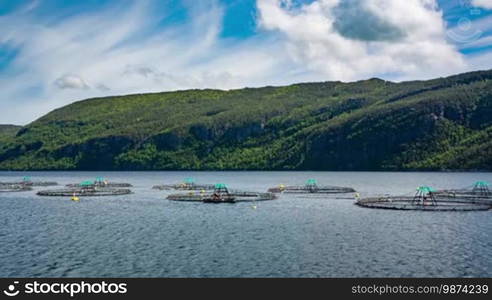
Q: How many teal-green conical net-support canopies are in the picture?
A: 8